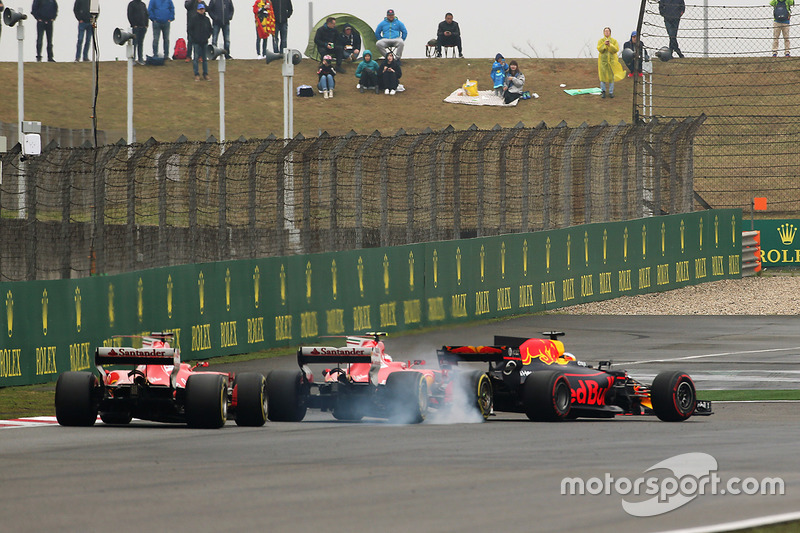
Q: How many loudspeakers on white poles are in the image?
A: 7